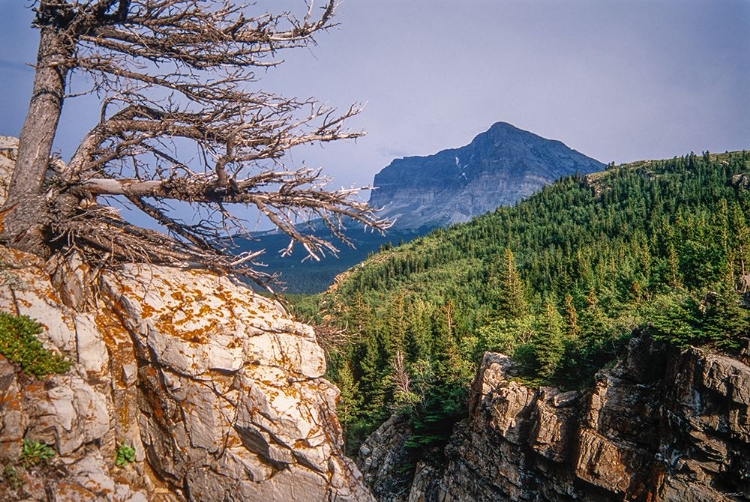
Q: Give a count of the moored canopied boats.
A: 0